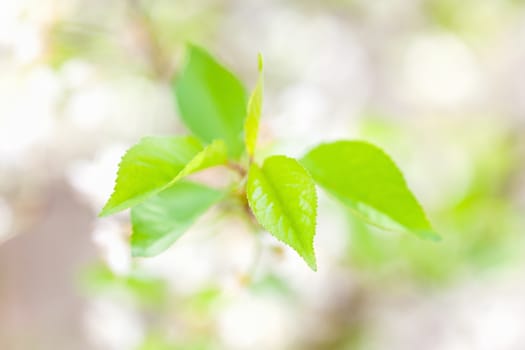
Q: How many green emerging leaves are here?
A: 6